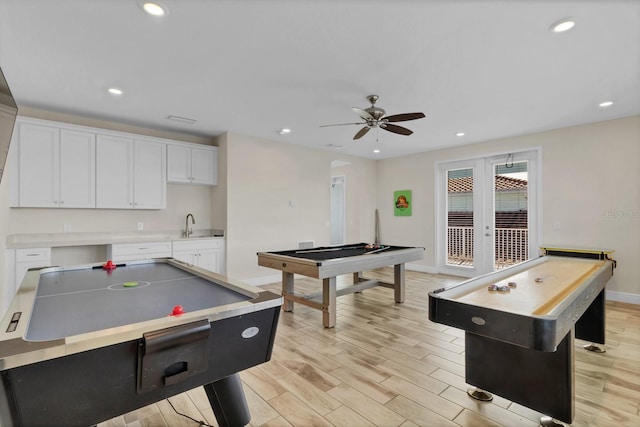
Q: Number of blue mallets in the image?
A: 0